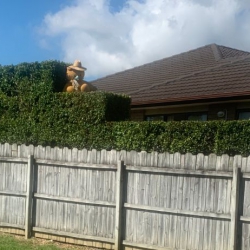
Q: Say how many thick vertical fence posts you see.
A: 3